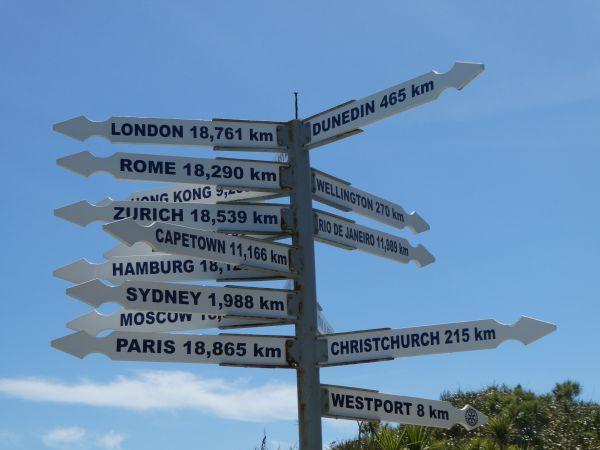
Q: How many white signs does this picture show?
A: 14